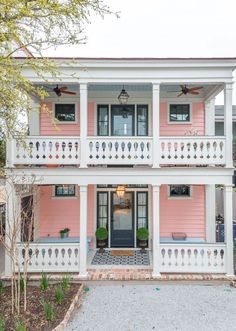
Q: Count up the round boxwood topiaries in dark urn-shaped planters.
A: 2